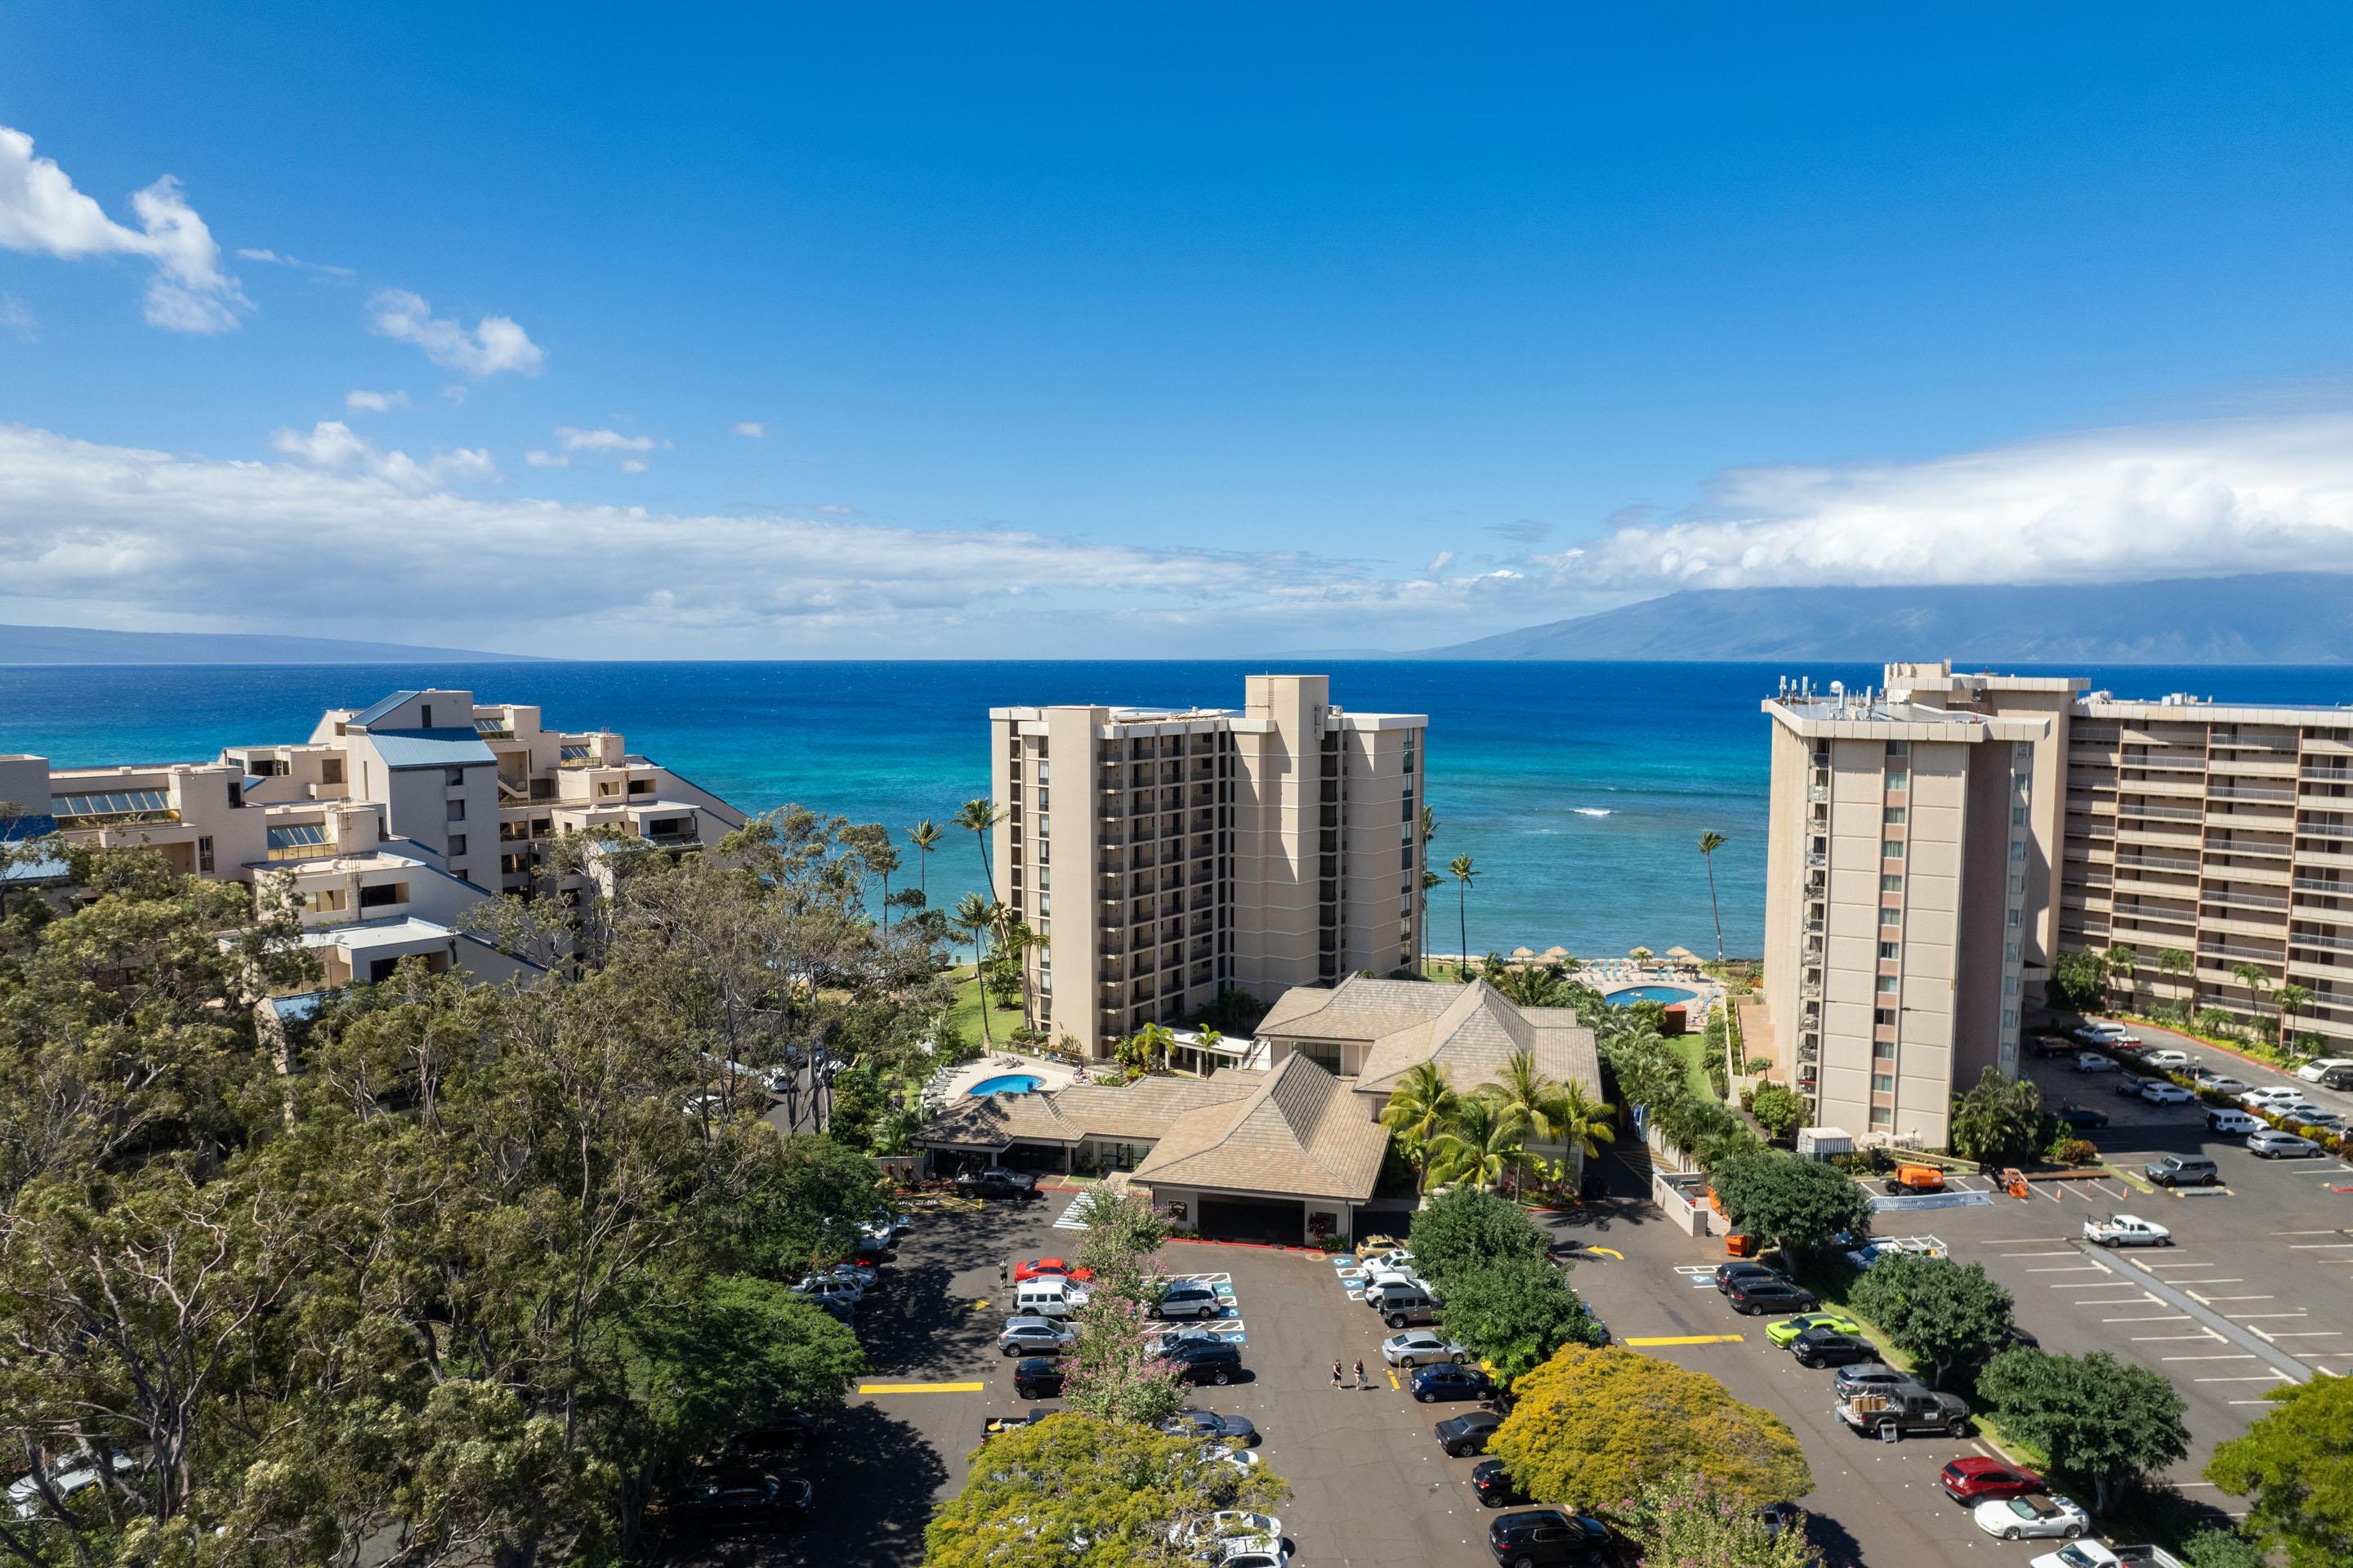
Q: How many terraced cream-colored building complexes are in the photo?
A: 1